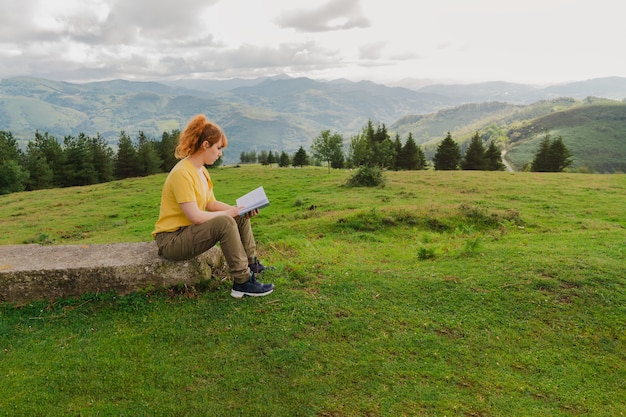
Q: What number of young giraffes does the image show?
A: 0